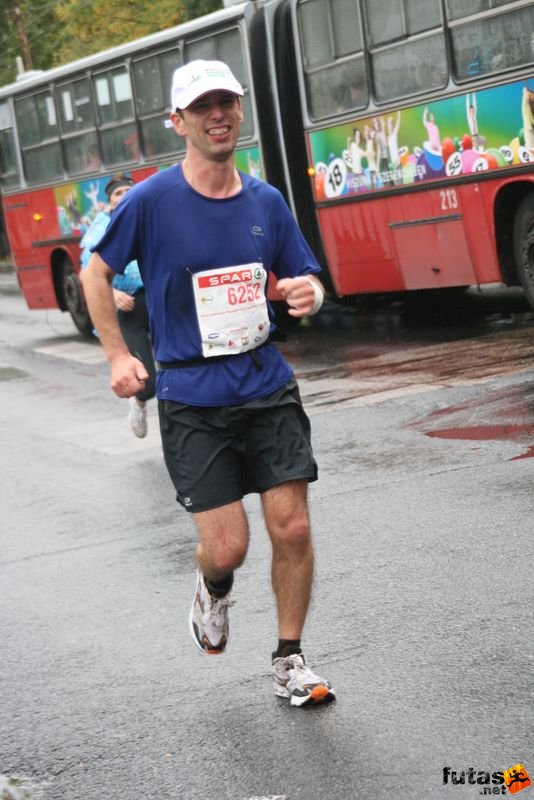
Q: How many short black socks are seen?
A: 2